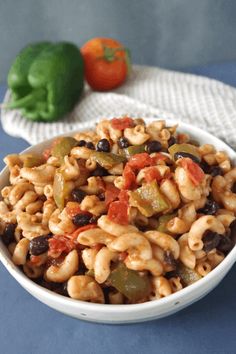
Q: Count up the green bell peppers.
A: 1